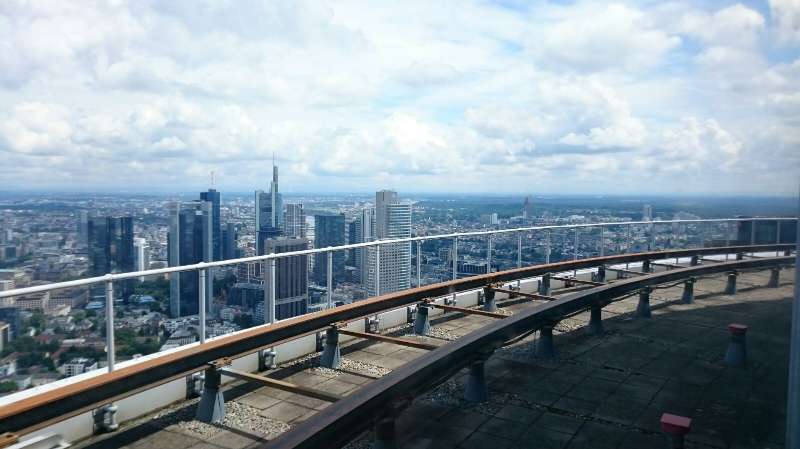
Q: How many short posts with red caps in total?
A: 2